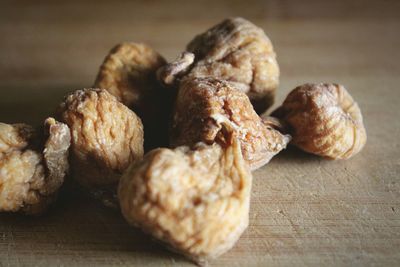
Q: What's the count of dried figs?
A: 7